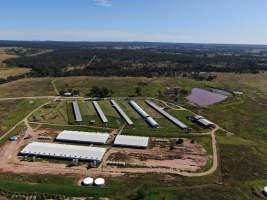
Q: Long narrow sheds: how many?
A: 5